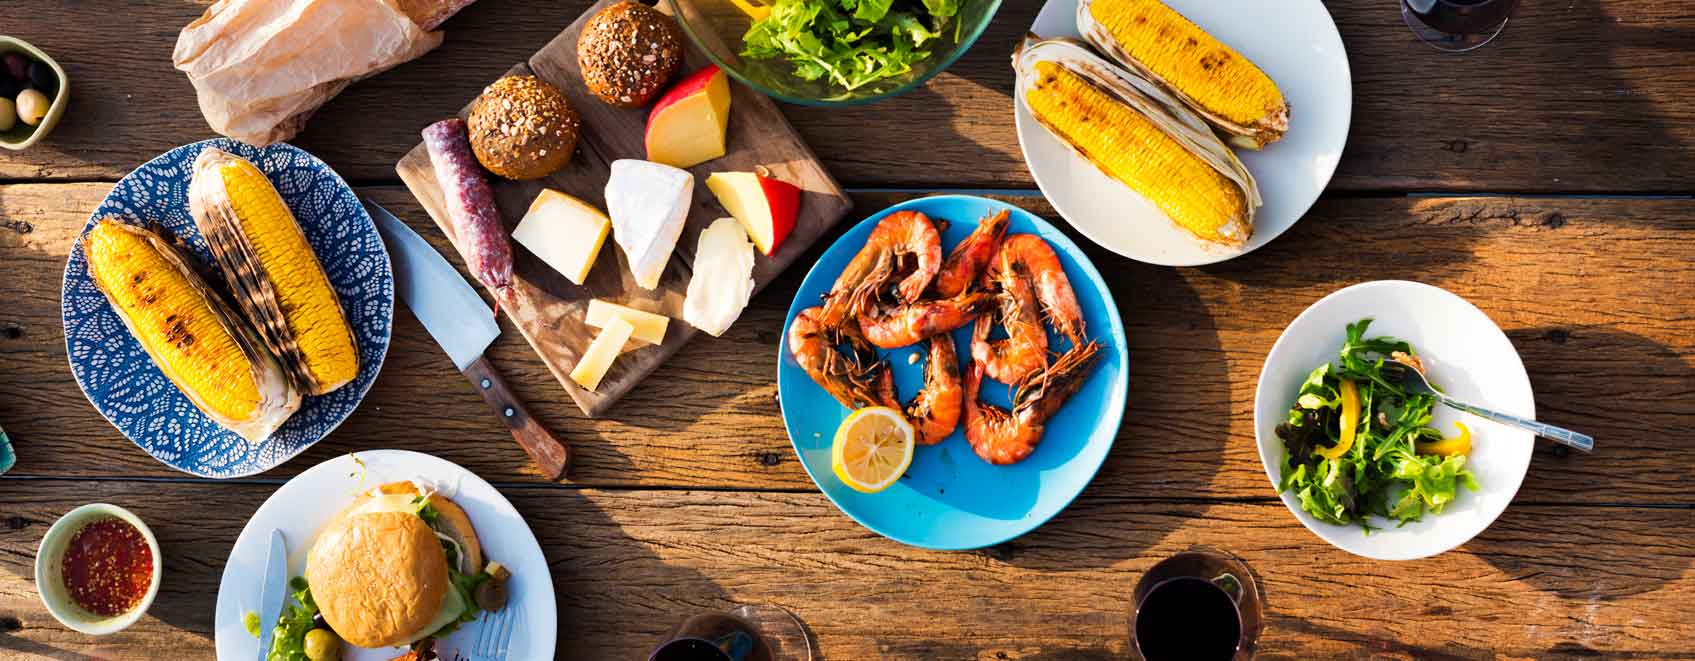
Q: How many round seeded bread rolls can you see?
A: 2